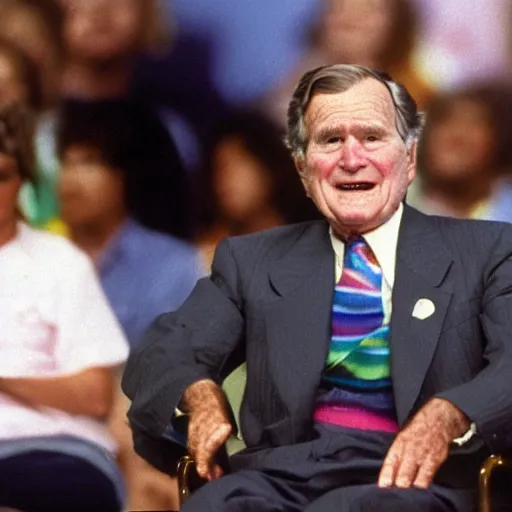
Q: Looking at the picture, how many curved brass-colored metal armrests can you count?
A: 2